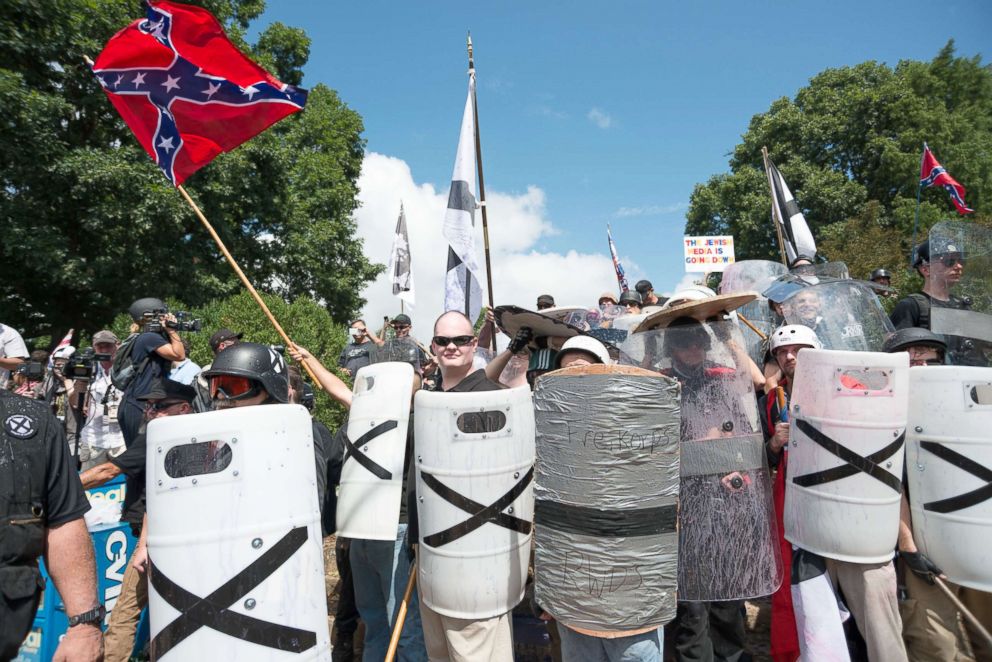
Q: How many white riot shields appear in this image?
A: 5